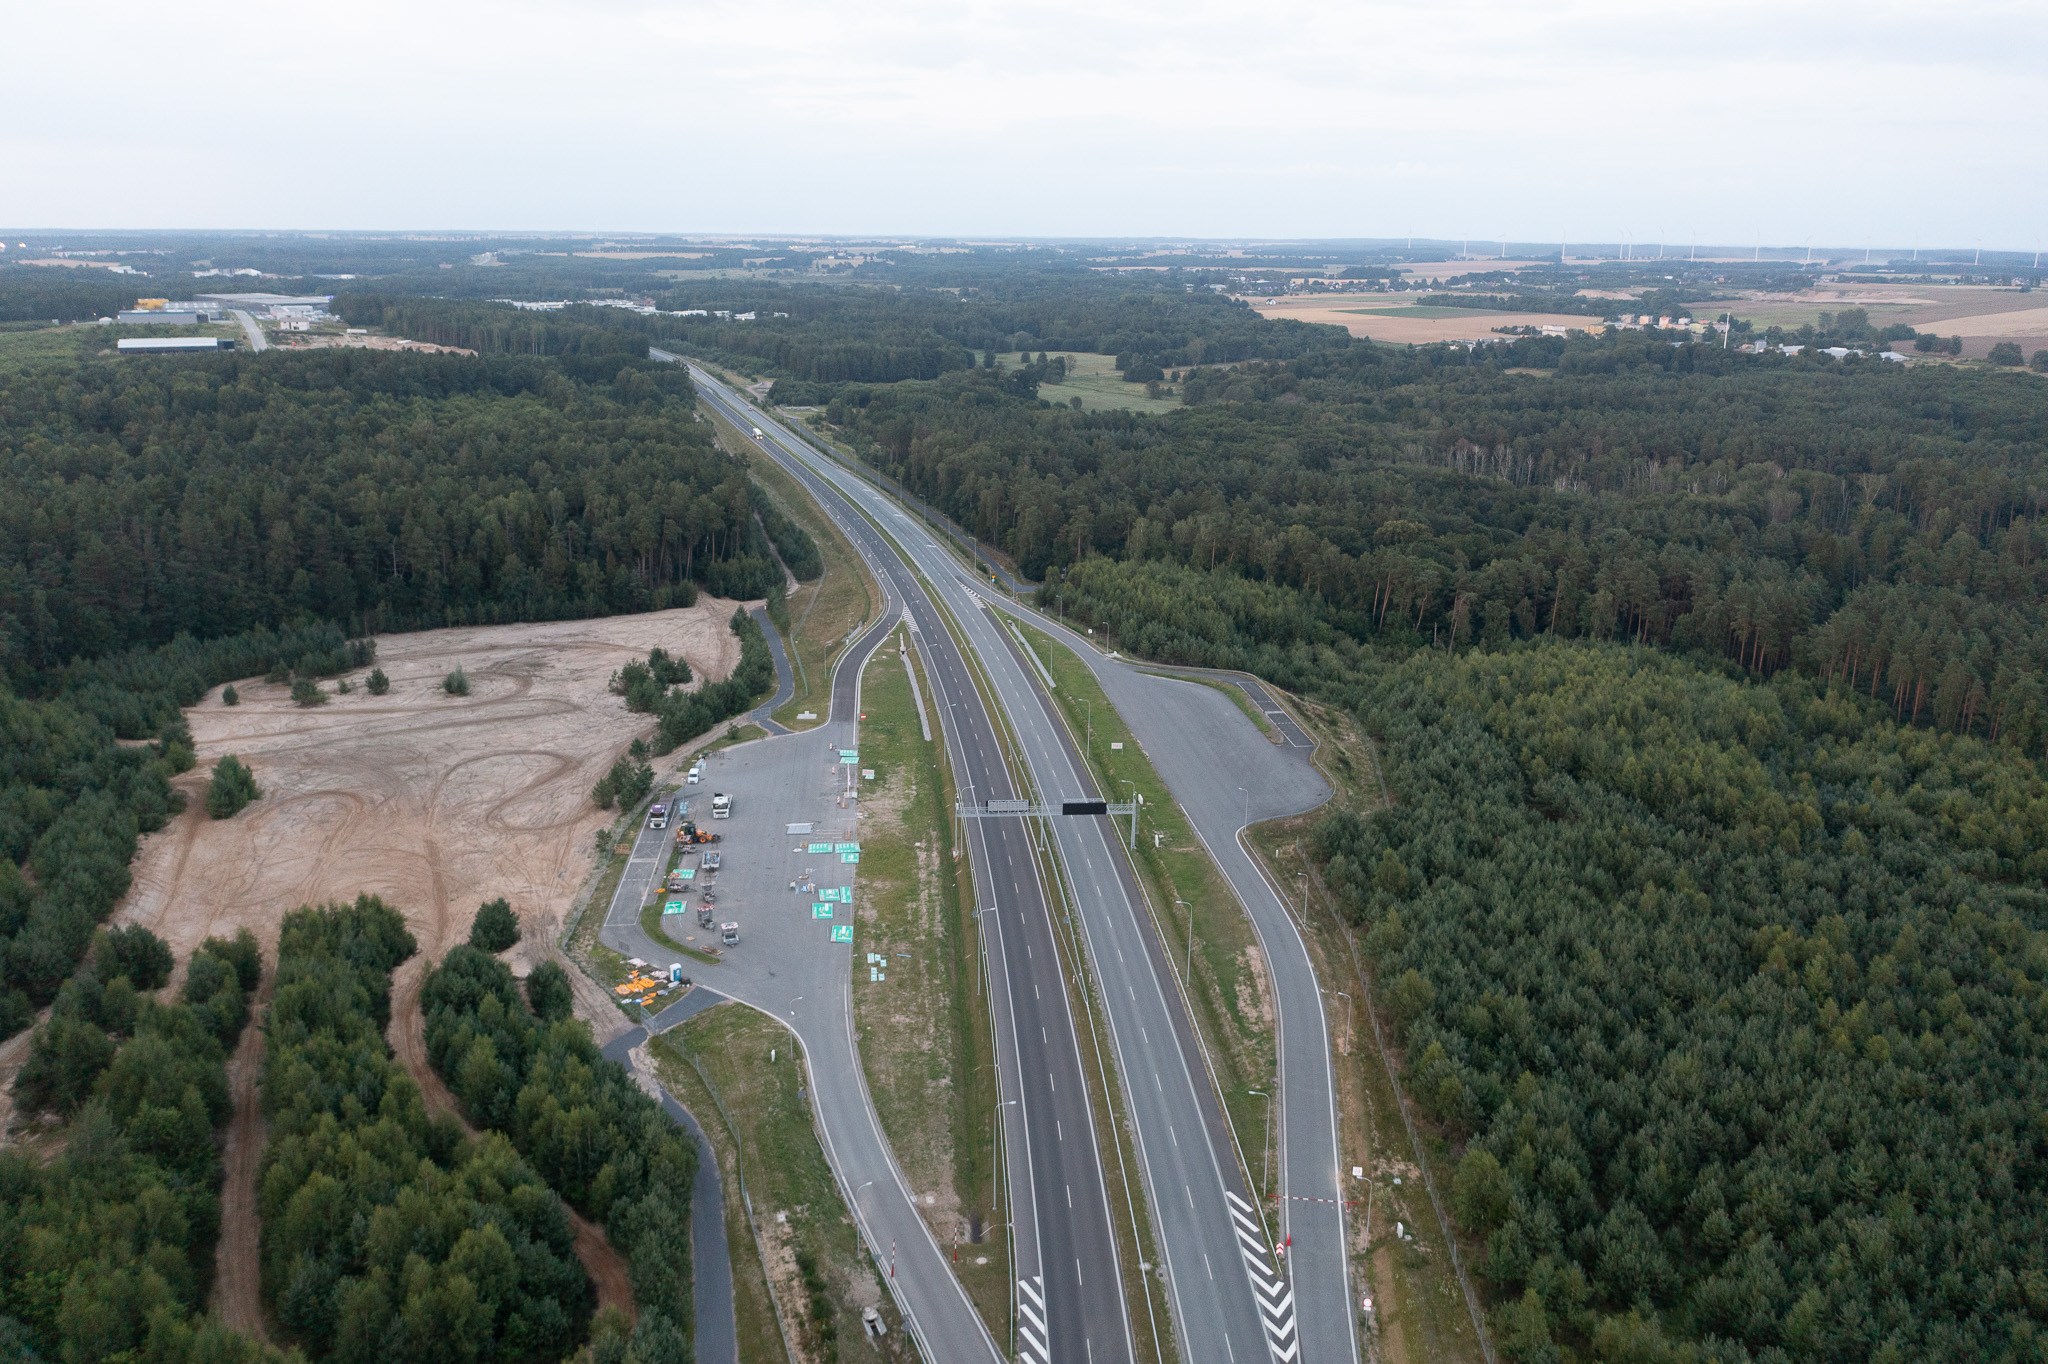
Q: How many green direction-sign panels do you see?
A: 11